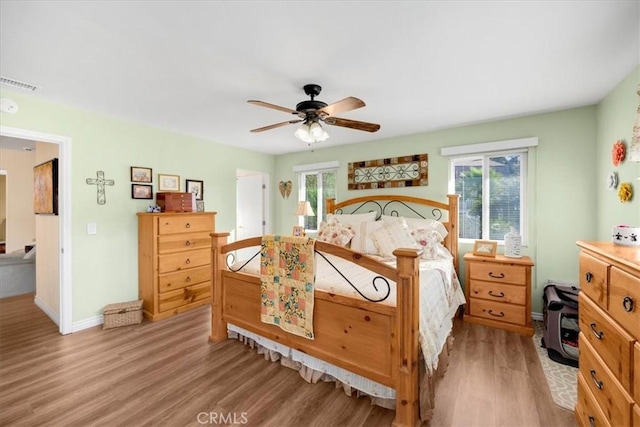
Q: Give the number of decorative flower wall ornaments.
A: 3